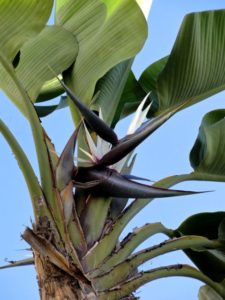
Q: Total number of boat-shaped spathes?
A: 3